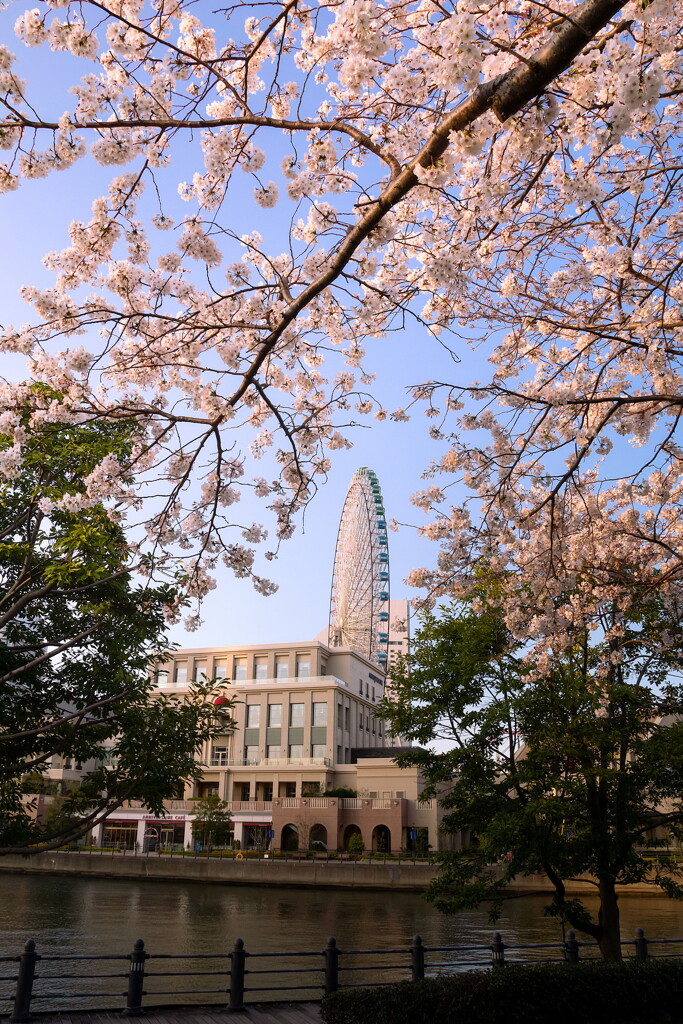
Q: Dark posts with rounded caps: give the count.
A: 8